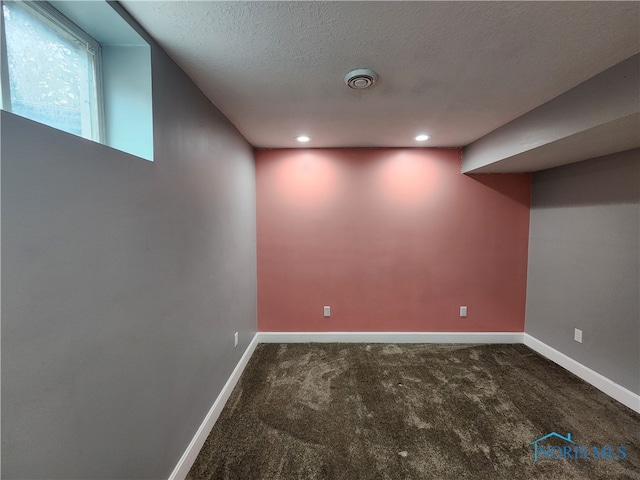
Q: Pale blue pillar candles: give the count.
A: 0